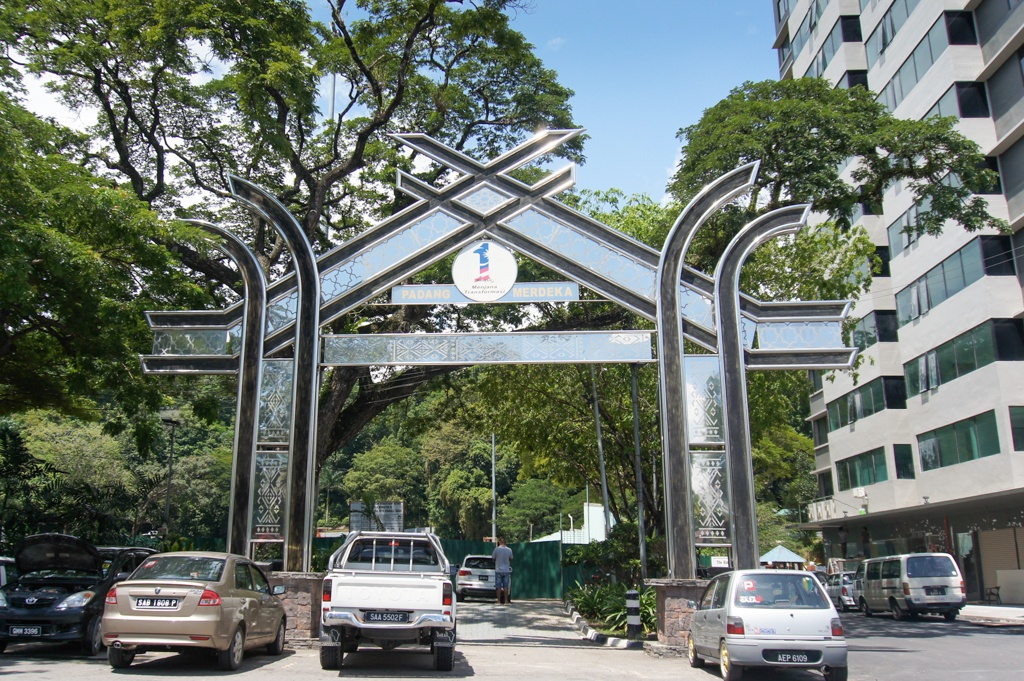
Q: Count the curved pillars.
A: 4